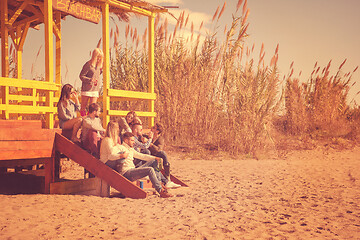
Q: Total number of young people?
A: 8